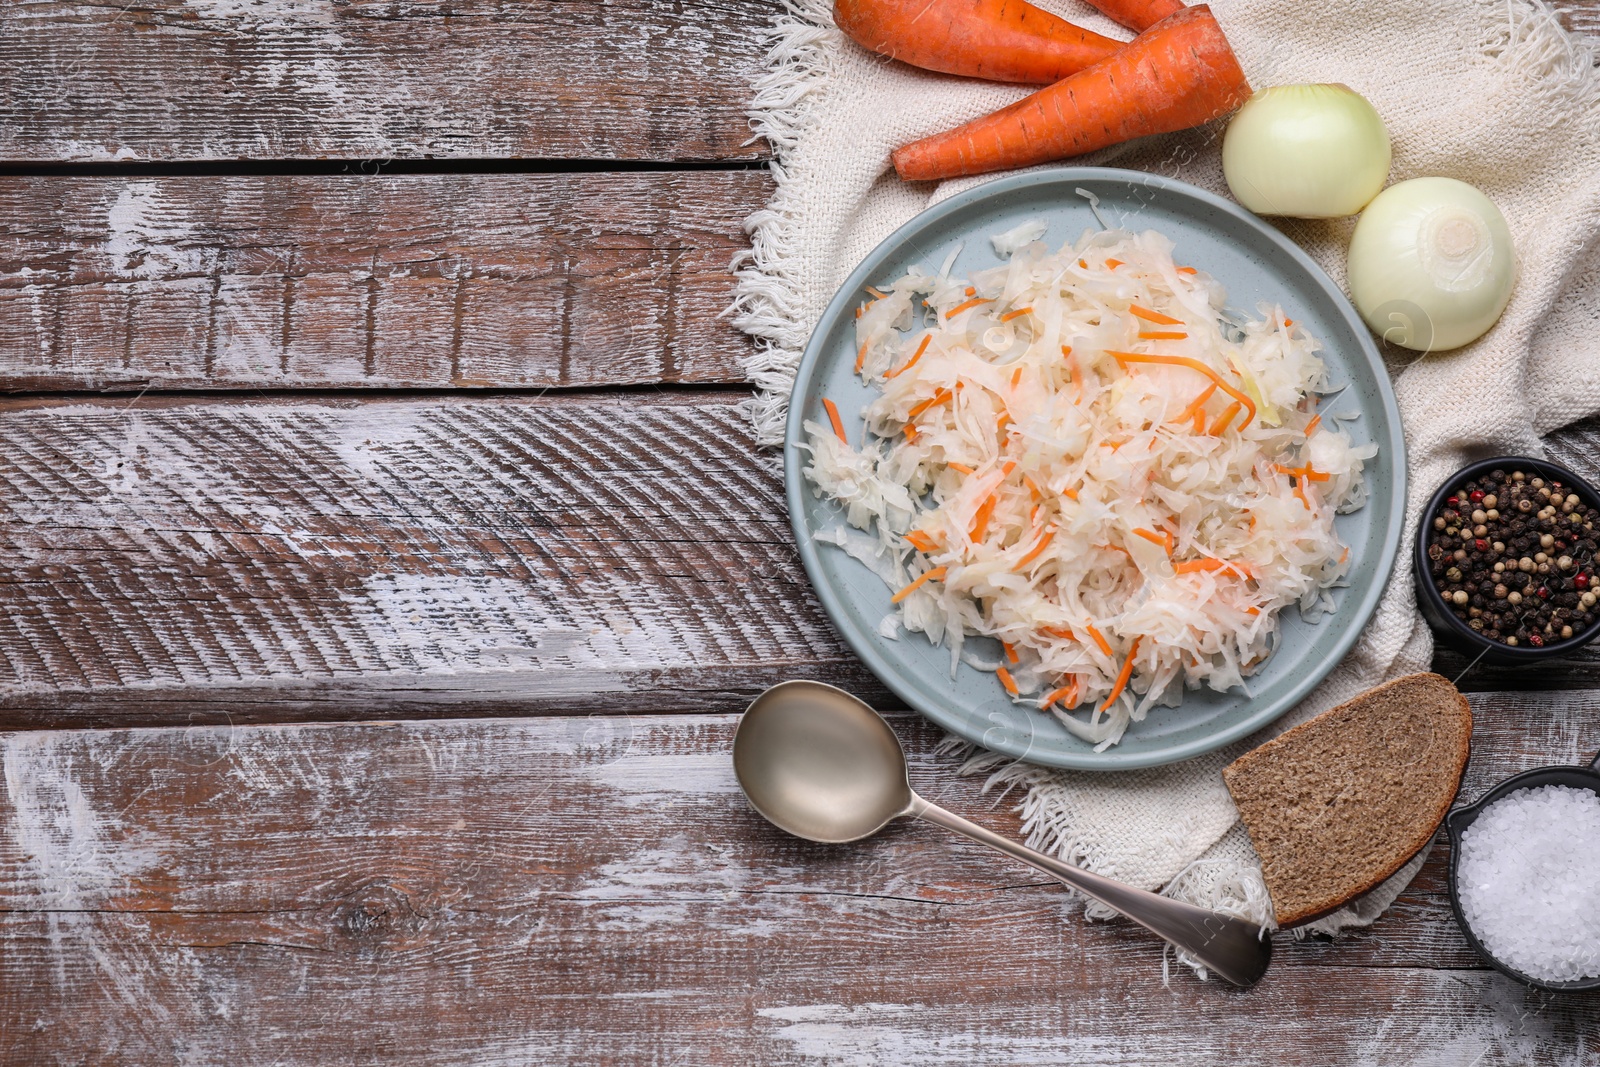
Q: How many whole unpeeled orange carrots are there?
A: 3